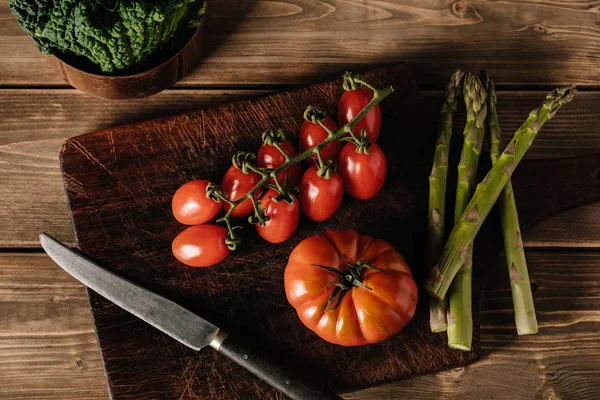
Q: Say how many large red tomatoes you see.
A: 1